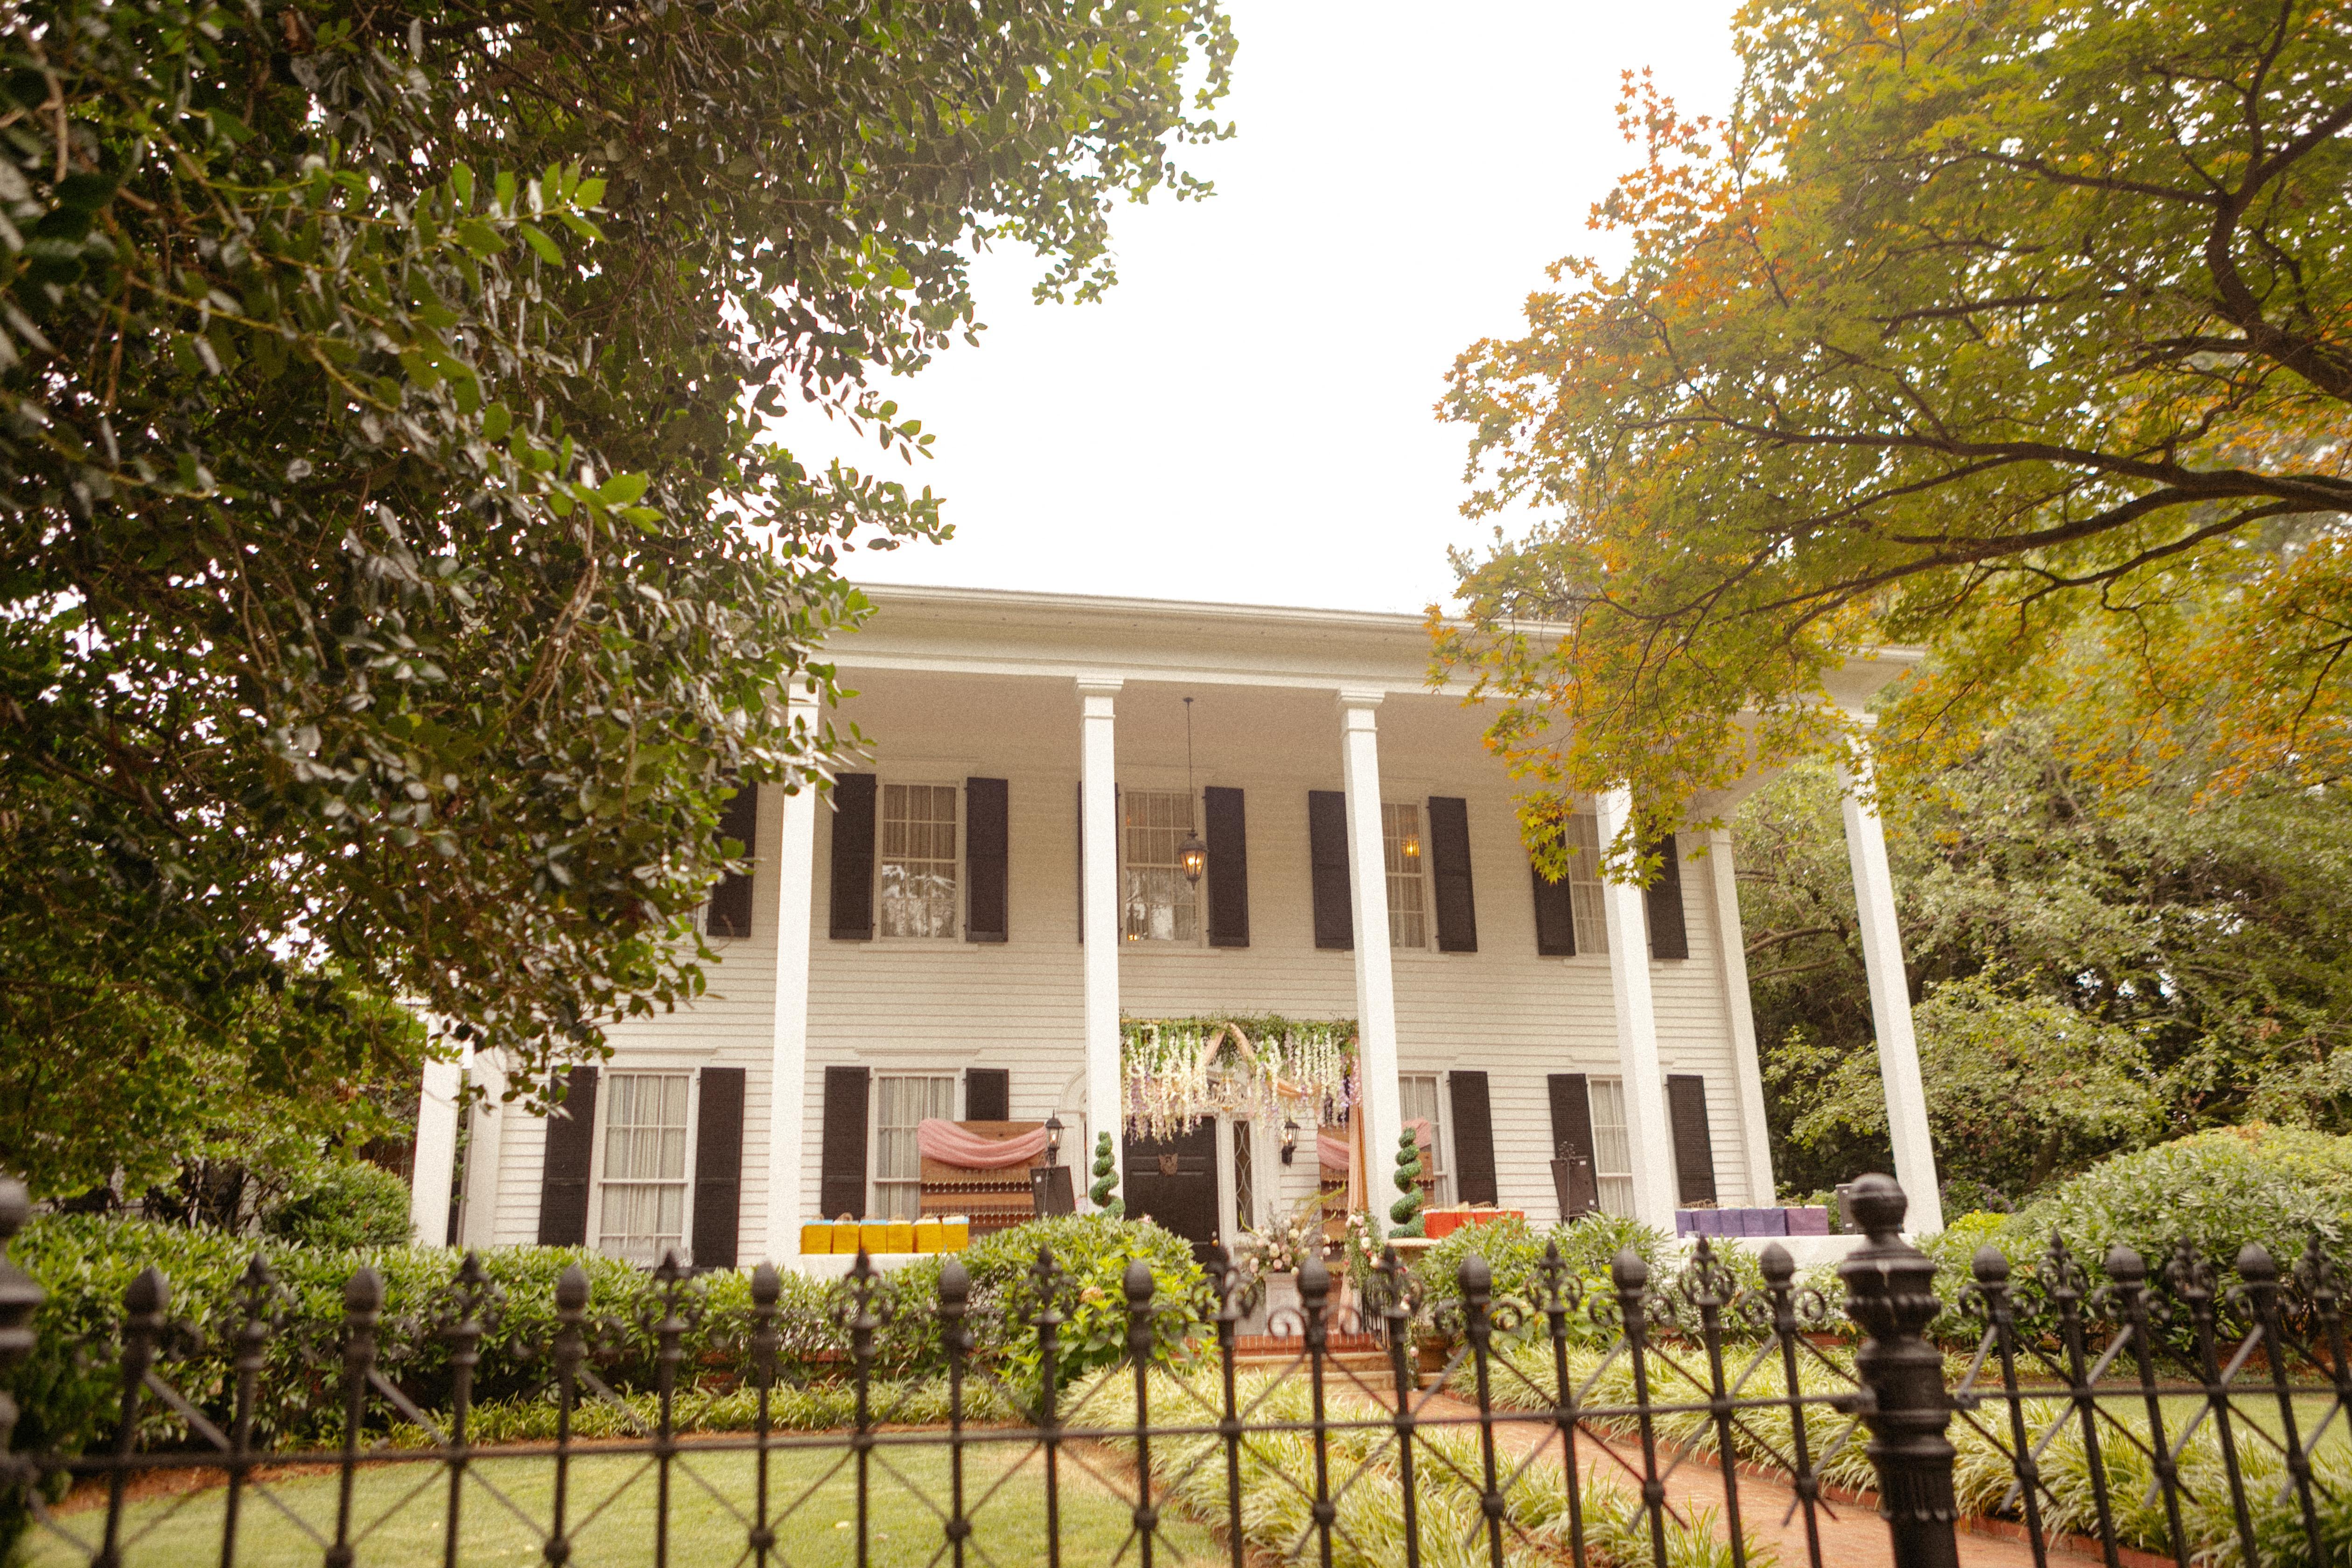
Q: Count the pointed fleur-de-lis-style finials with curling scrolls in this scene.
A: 12